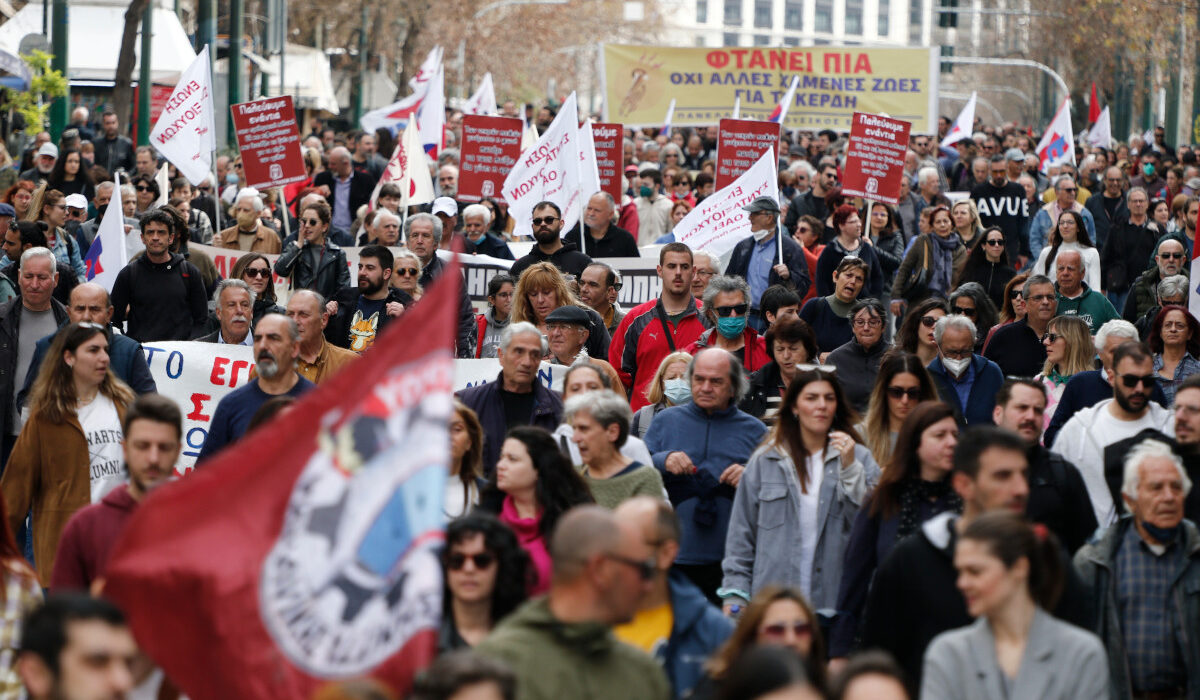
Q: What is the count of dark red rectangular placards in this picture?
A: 5